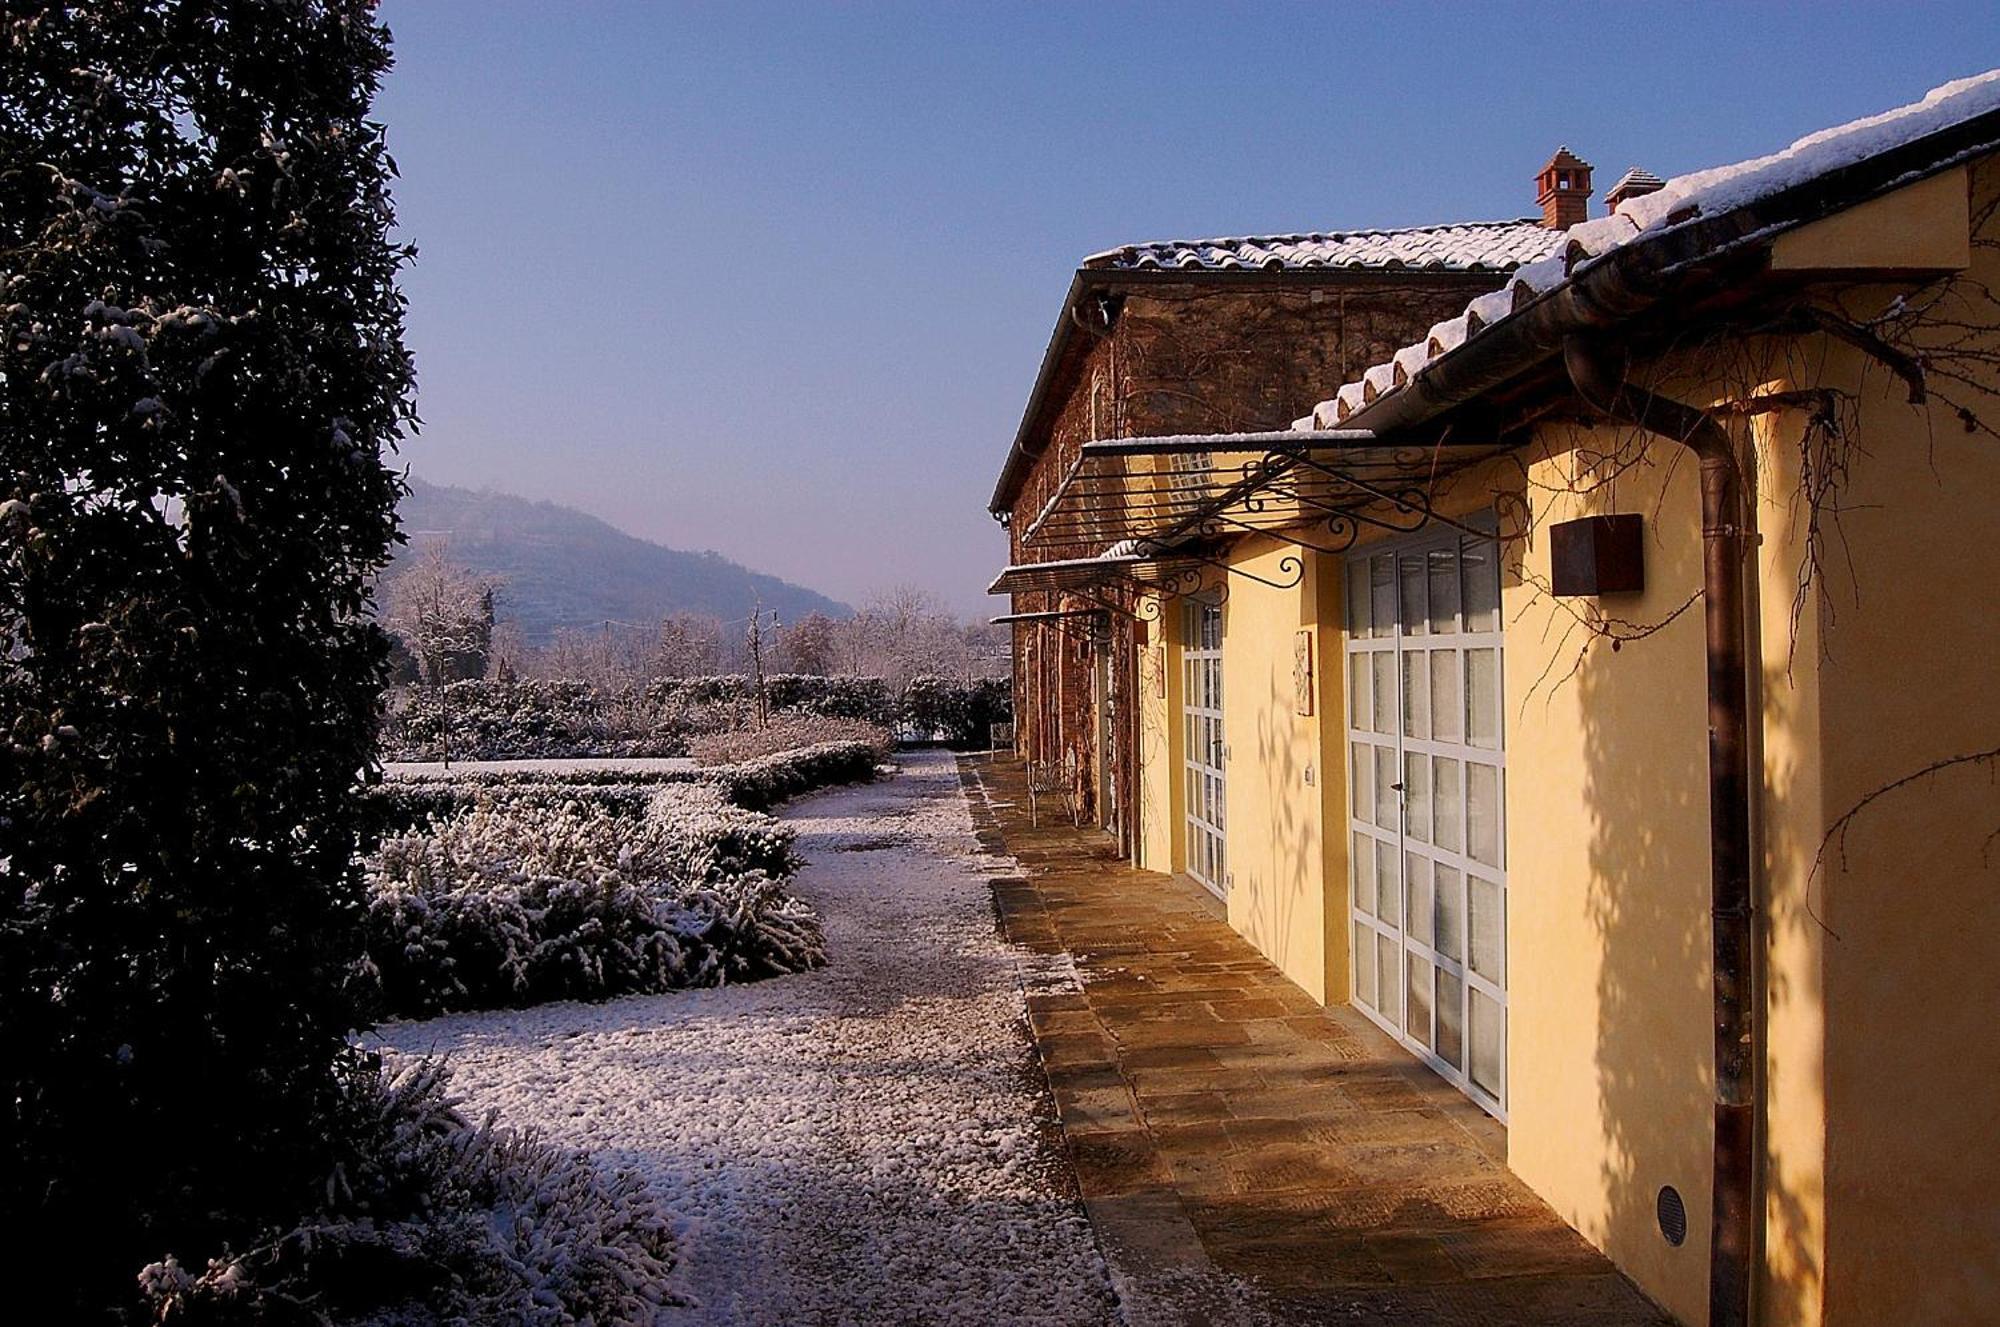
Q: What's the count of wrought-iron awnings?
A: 3